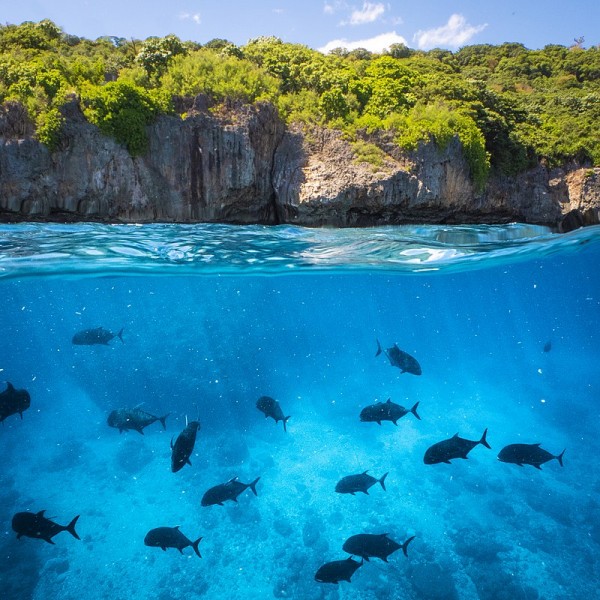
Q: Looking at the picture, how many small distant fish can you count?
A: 1